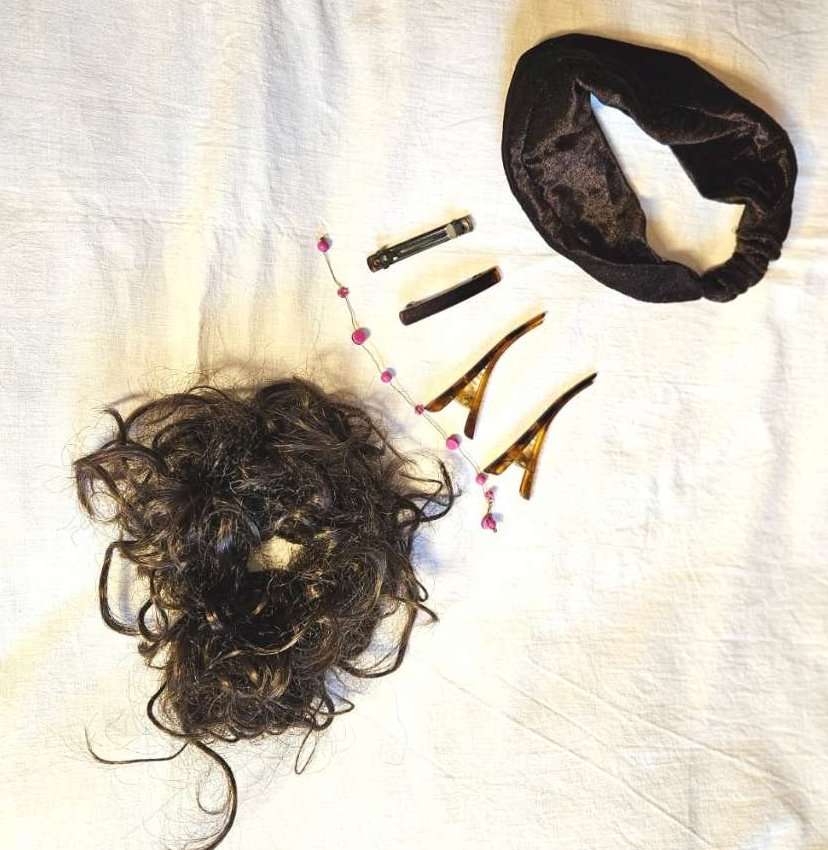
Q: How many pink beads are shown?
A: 9